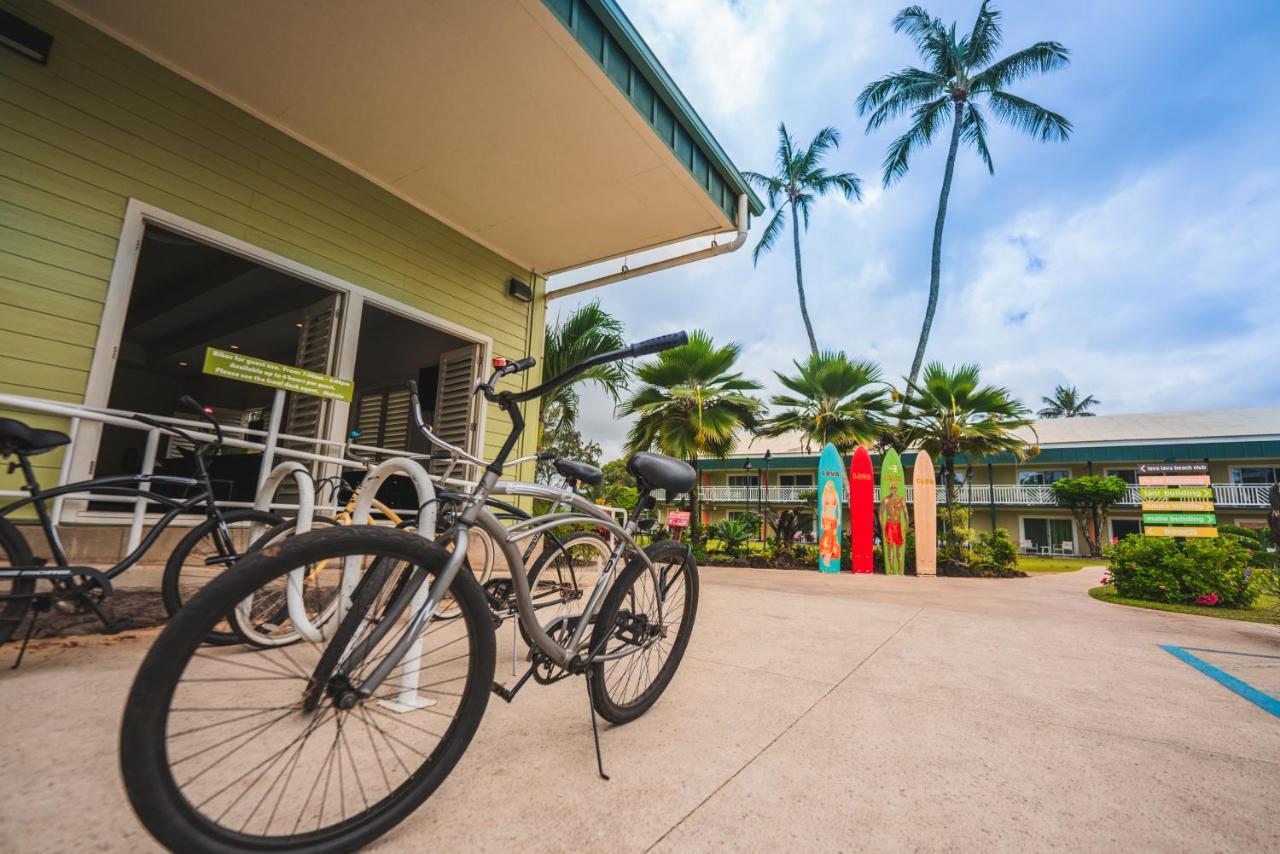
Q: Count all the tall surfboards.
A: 4